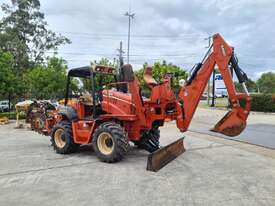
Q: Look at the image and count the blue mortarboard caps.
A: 0